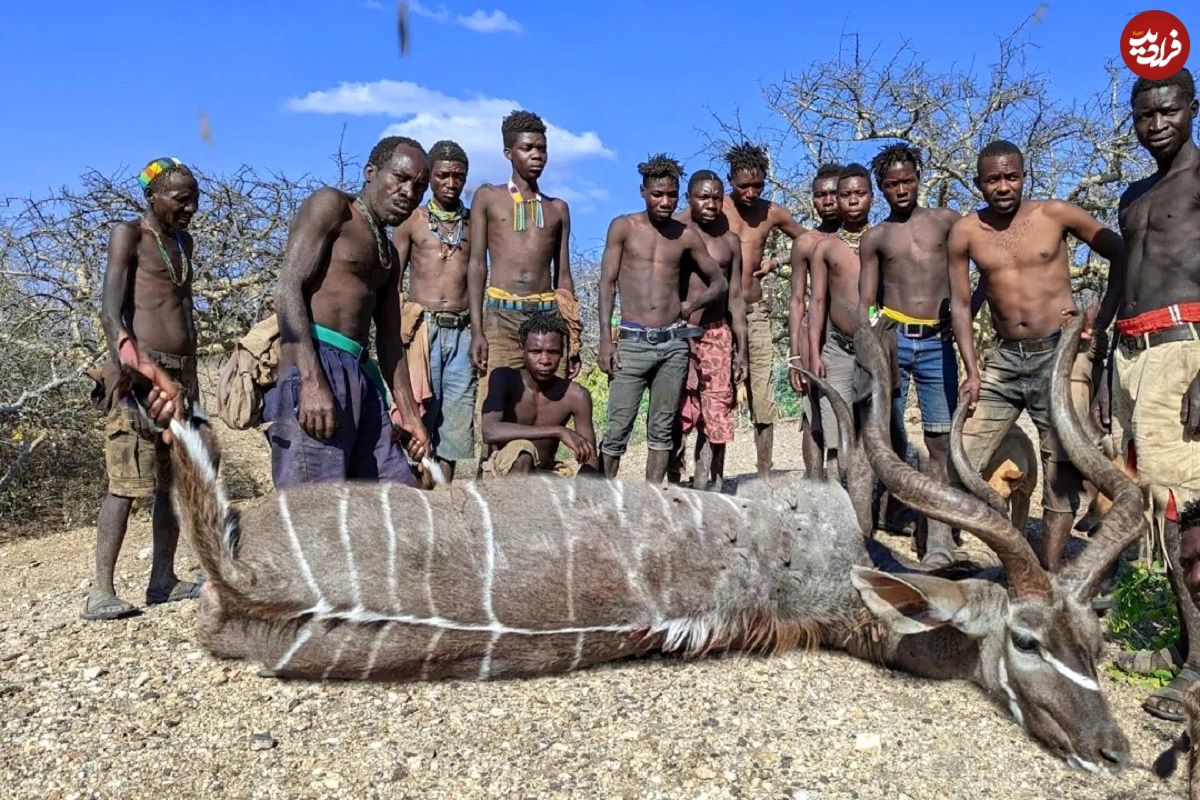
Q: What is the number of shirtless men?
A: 13